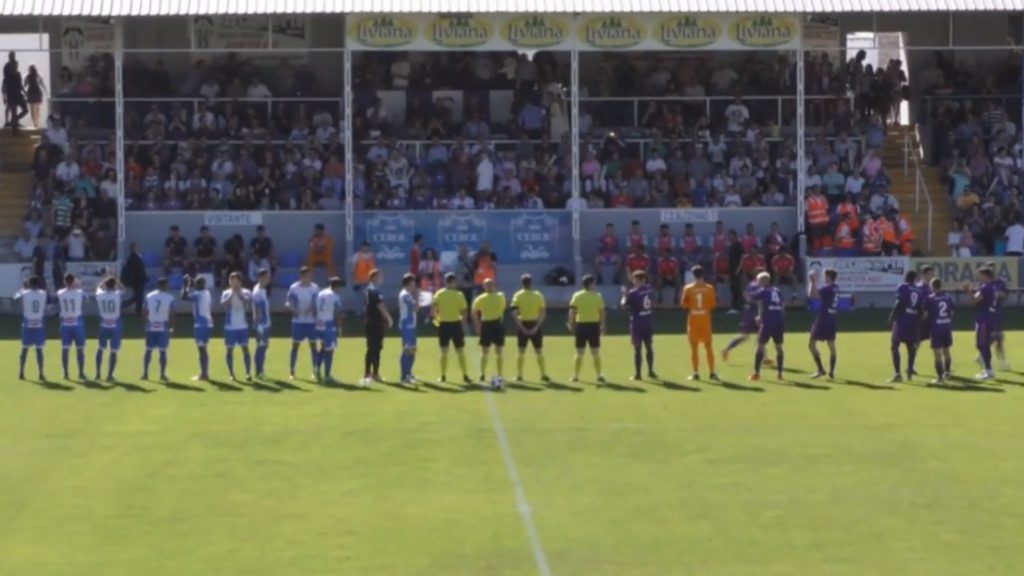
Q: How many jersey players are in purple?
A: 9